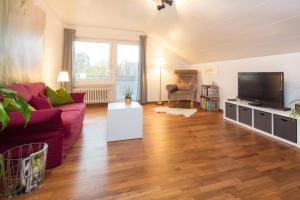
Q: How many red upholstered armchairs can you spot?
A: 0